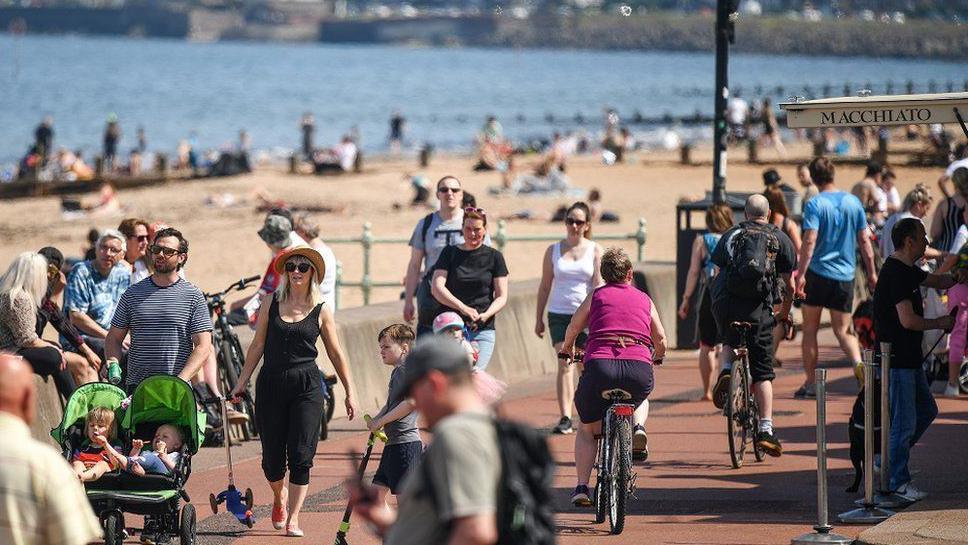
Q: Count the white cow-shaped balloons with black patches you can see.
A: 0